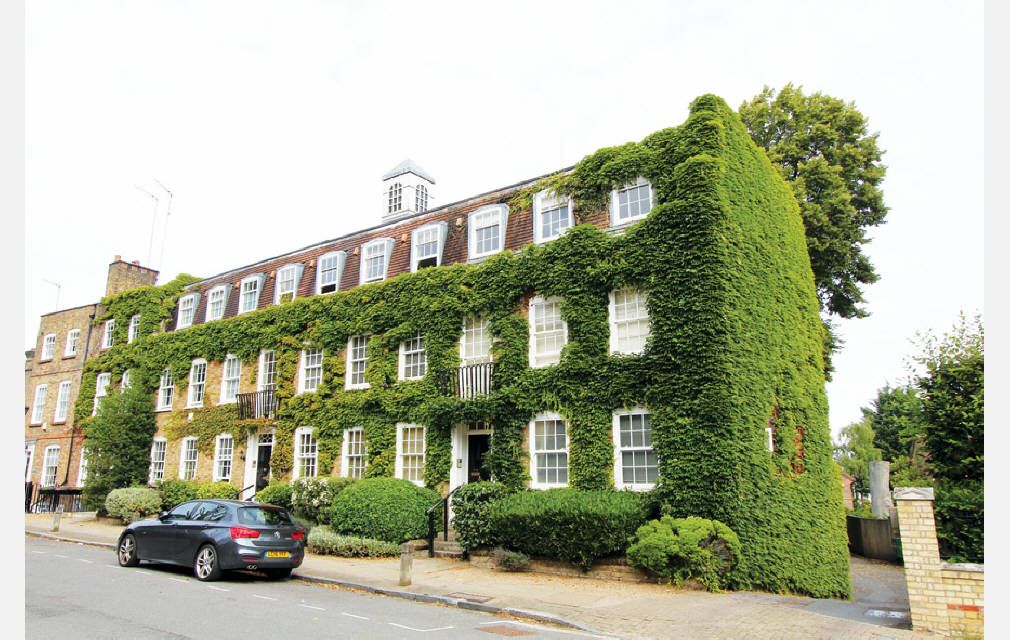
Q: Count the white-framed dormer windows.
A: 10